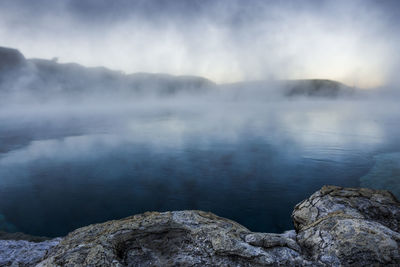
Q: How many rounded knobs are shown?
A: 0